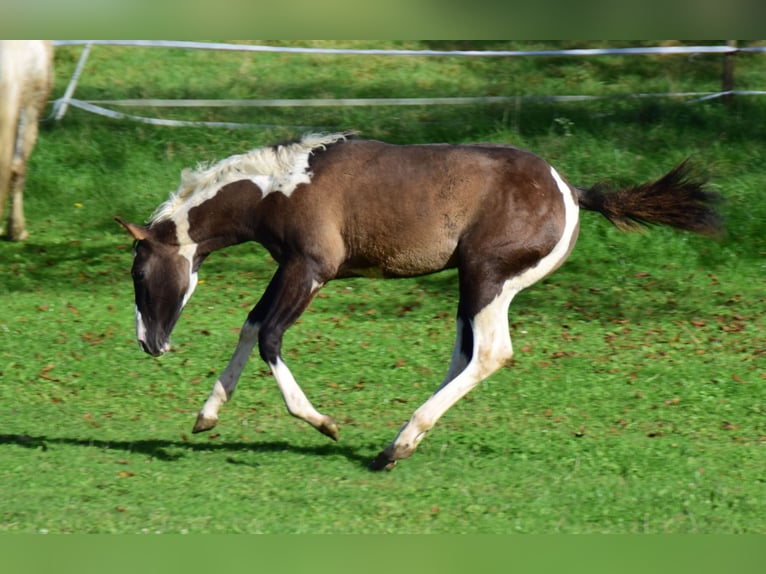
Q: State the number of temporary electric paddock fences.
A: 1